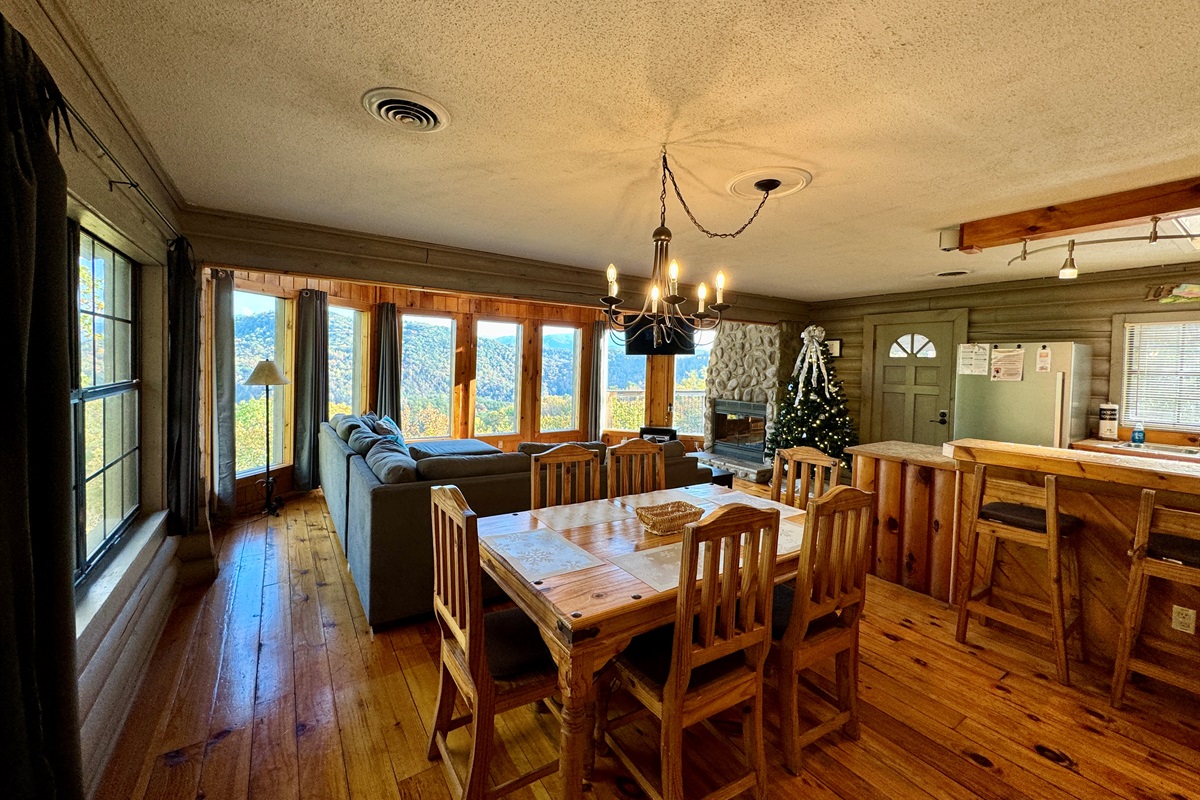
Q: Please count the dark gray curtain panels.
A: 6